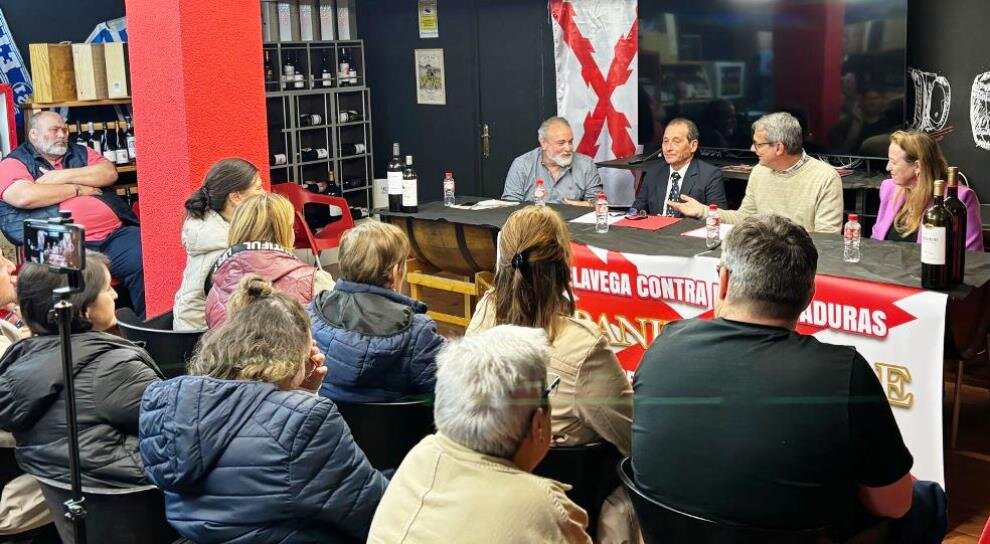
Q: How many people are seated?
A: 14